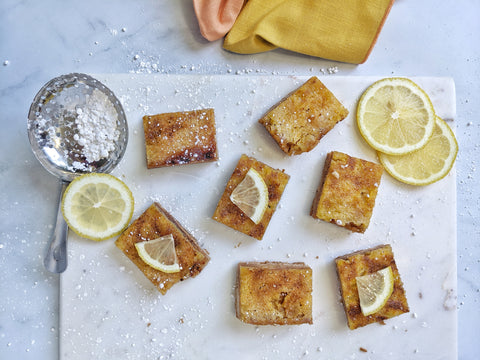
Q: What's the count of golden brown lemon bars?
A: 7